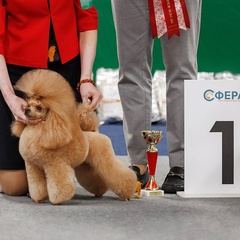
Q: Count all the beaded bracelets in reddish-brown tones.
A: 1